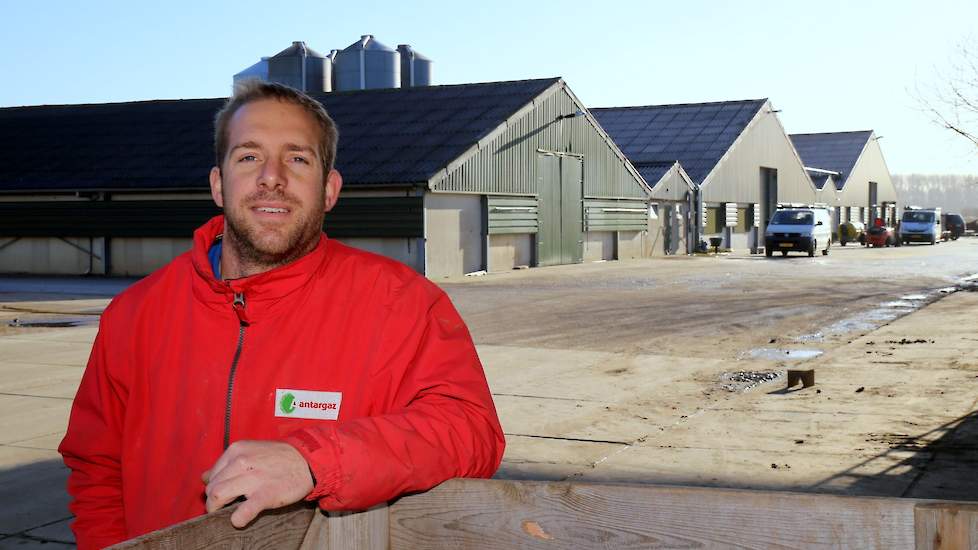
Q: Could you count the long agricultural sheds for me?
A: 3